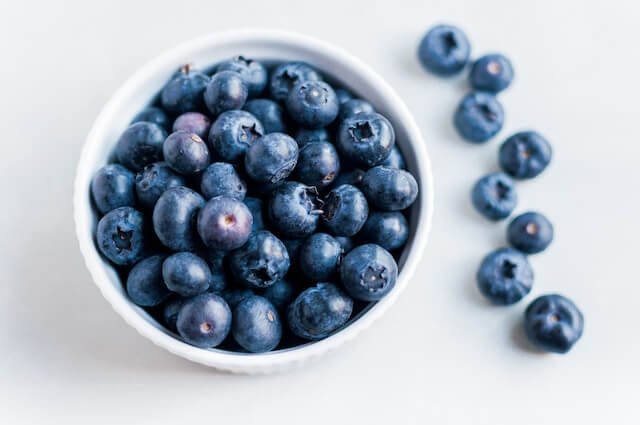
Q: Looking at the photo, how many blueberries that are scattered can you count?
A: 8